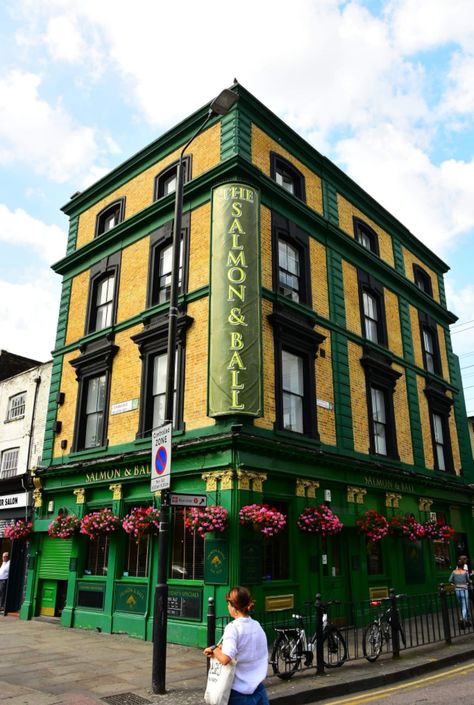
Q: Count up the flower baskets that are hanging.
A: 10